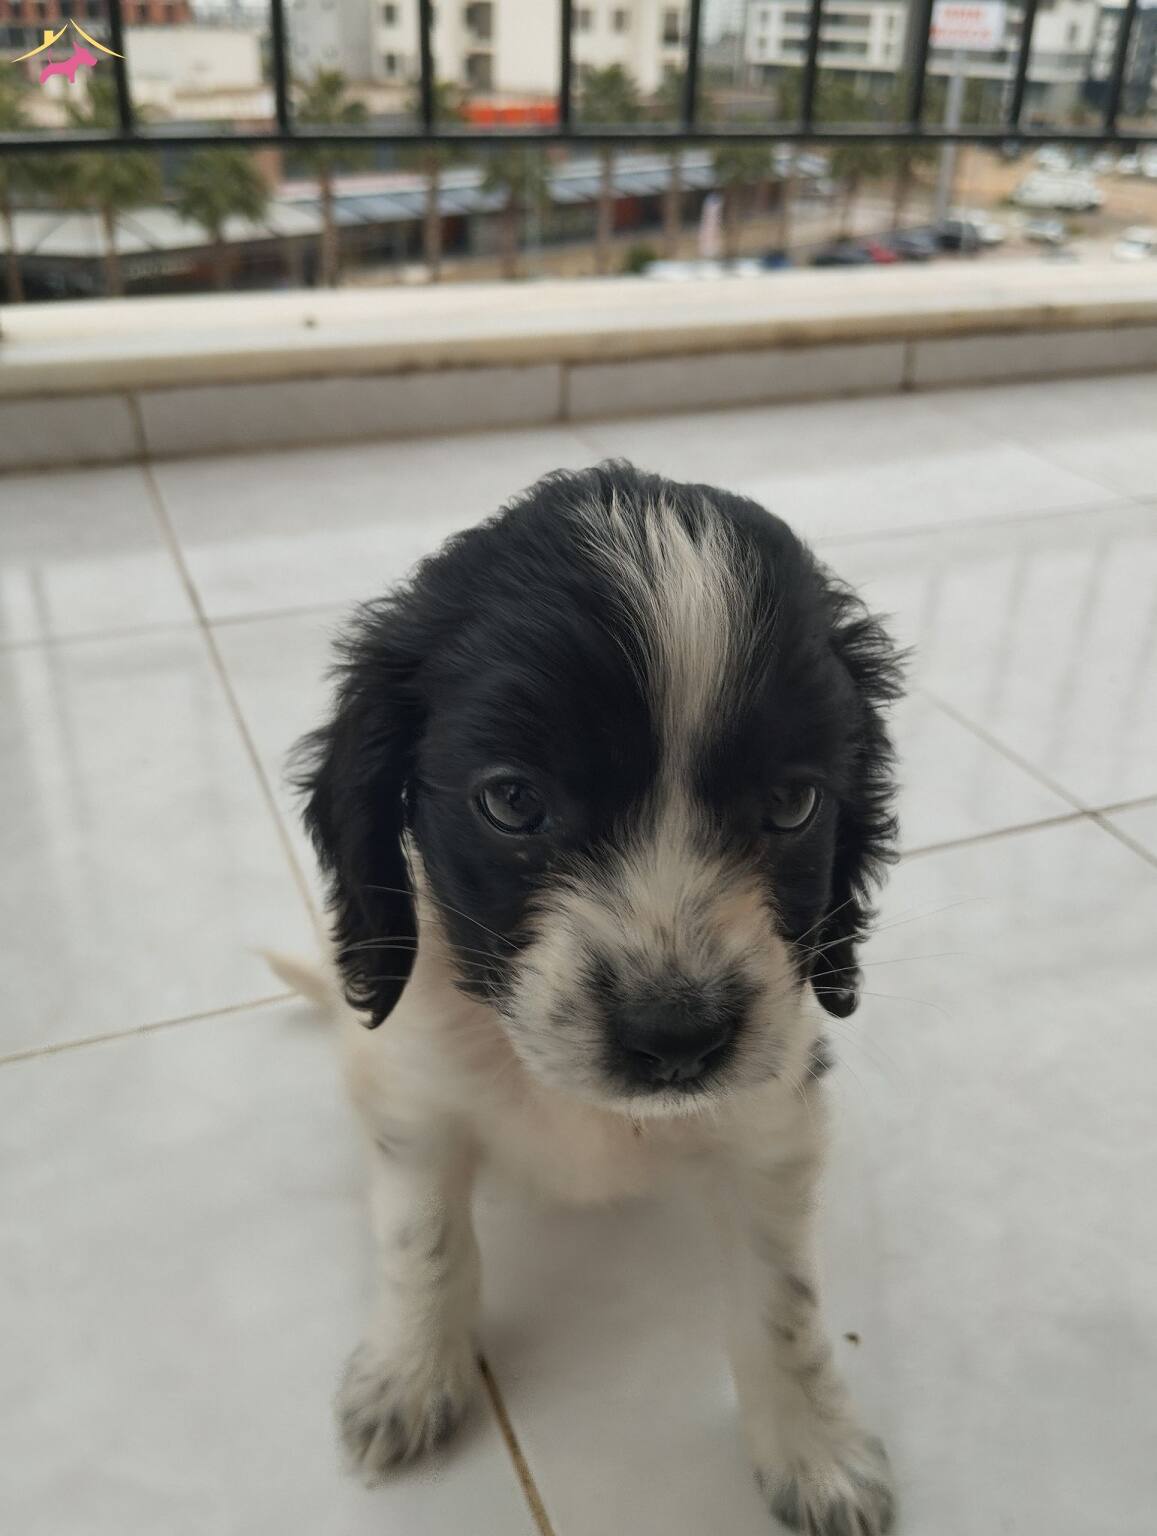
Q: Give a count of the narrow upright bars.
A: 9